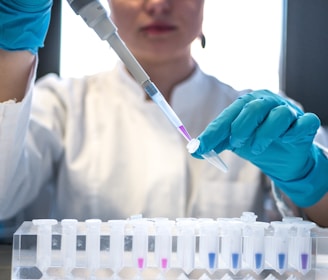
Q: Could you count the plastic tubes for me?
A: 13